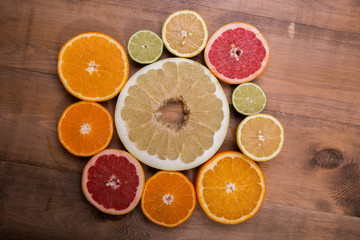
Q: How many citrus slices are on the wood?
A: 11